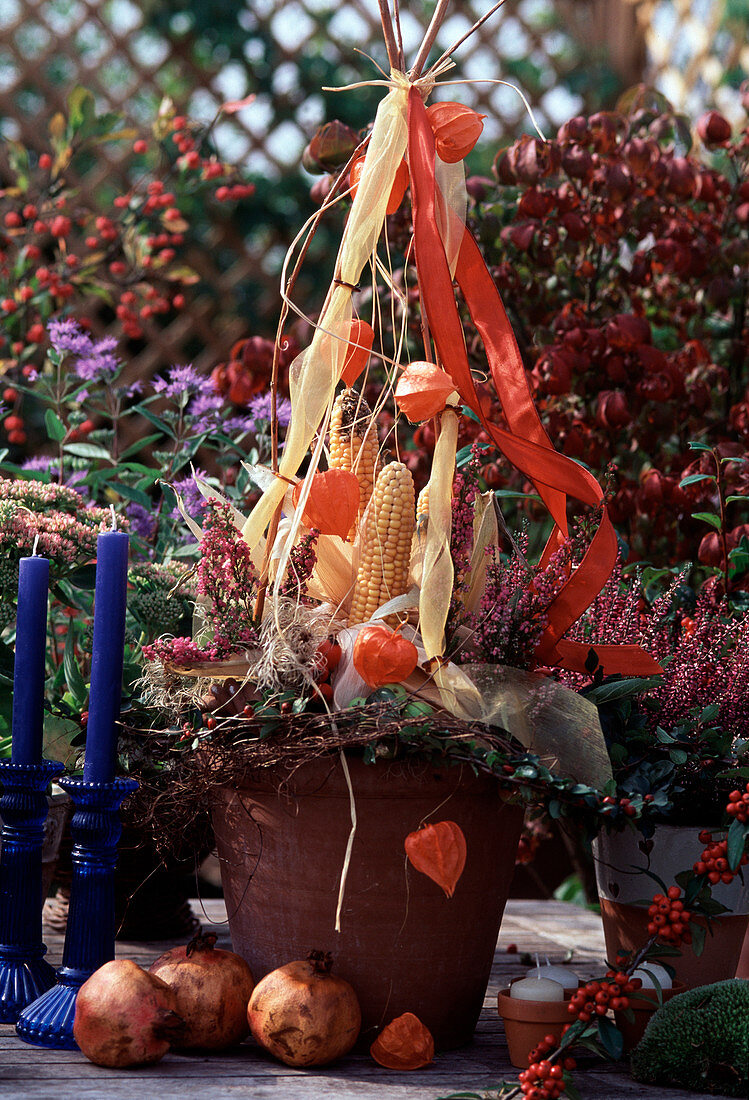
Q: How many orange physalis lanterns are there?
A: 8